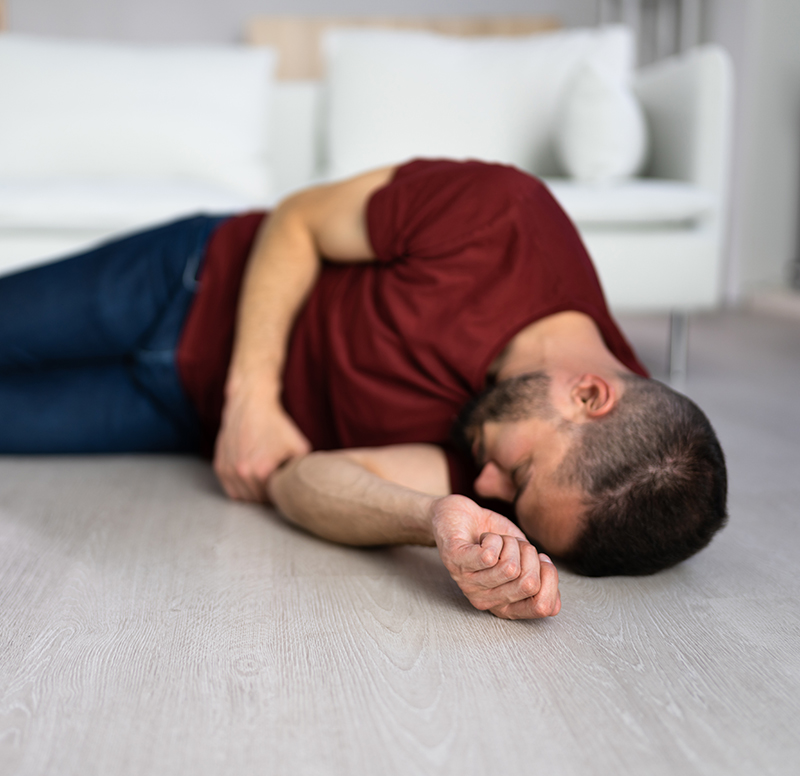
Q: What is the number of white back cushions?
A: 2